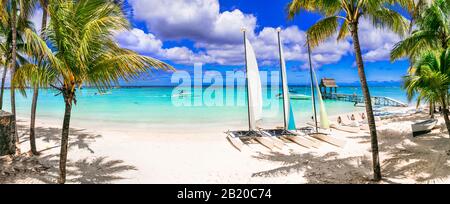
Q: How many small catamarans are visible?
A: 3